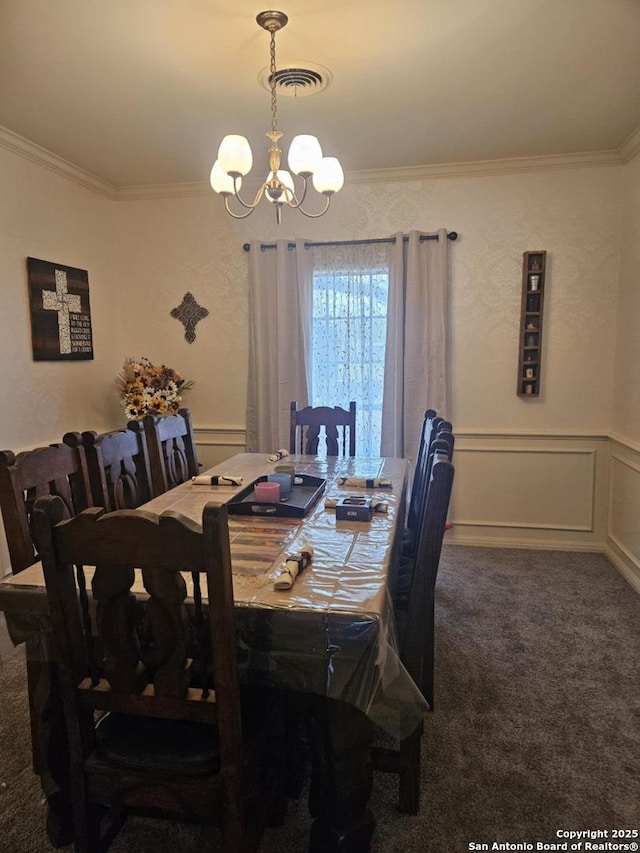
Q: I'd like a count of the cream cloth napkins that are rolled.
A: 5